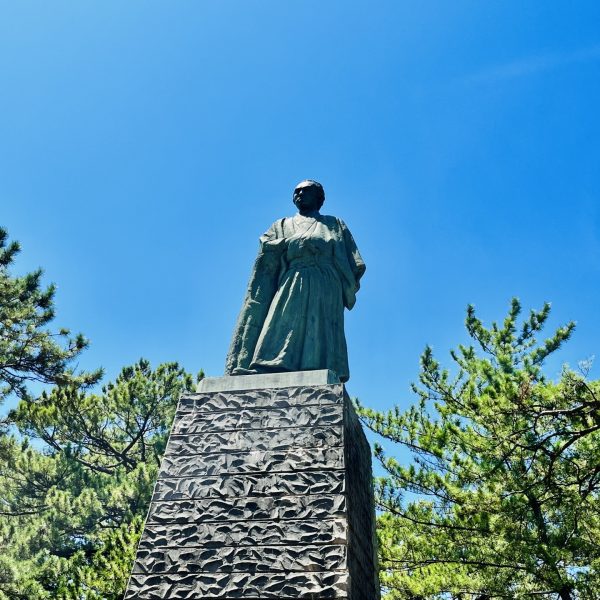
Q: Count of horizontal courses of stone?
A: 9